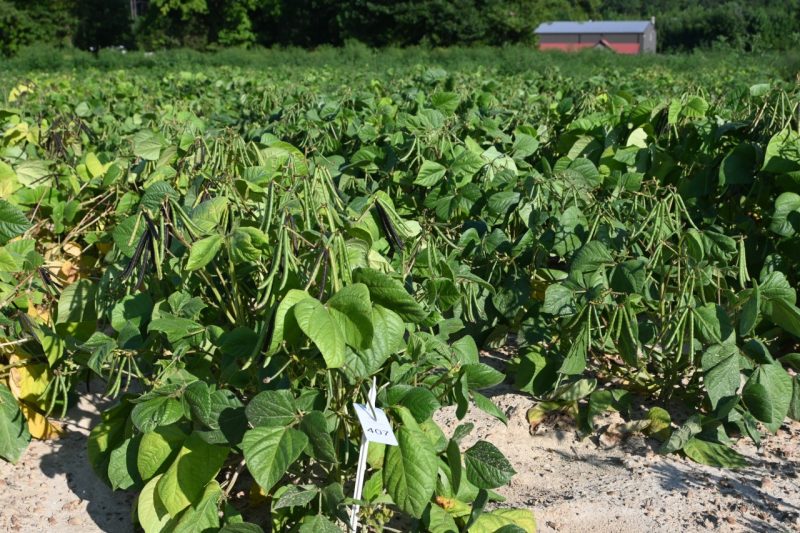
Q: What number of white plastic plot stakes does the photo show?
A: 1